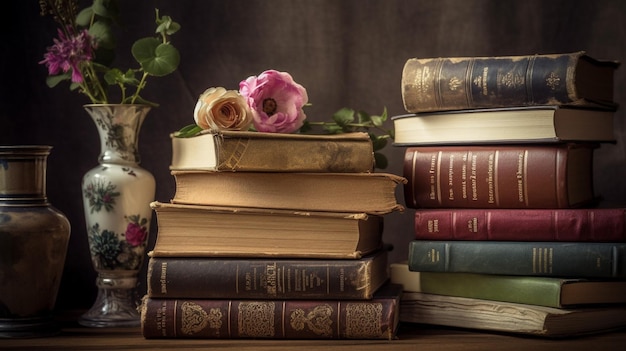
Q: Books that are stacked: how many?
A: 12